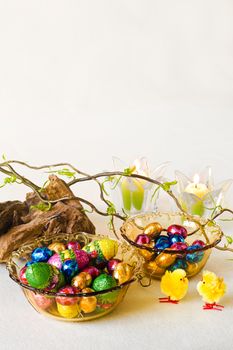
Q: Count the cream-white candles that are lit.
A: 2